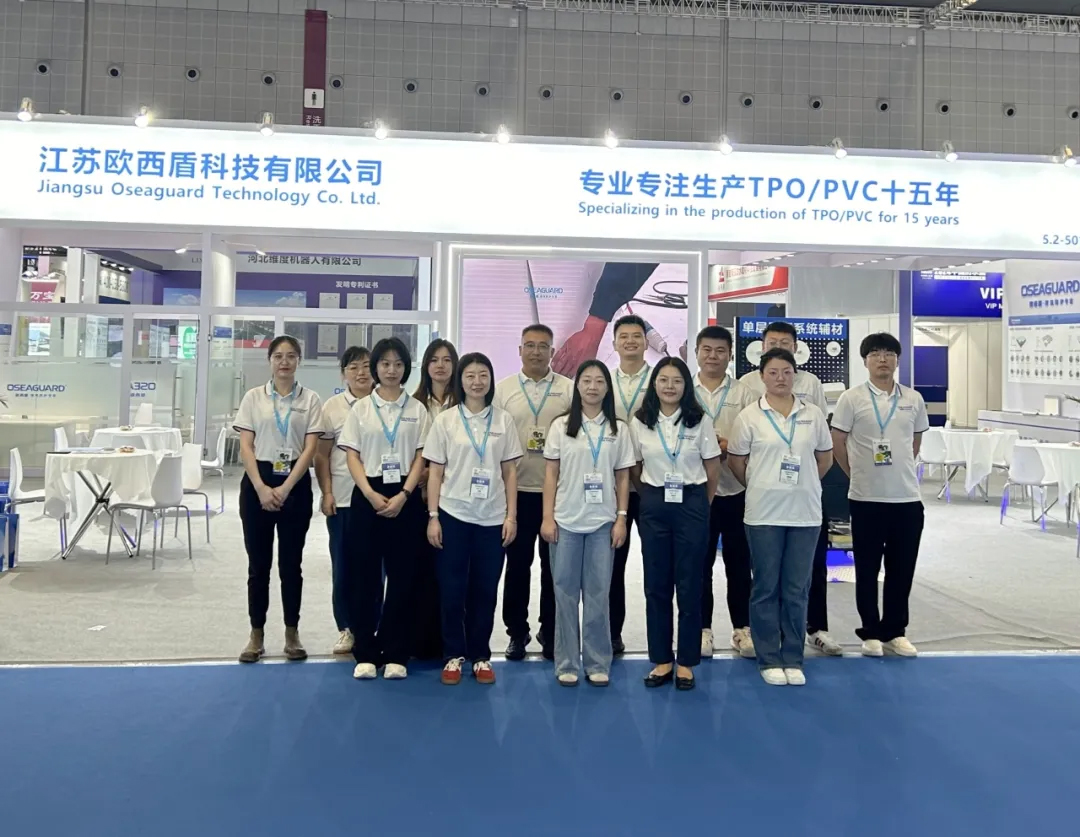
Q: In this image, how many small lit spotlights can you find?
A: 10